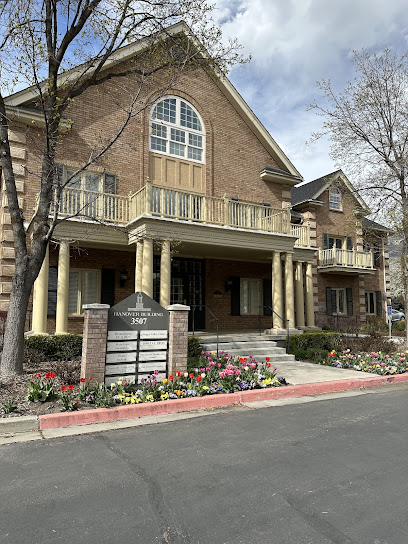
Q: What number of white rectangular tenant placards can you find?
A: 10